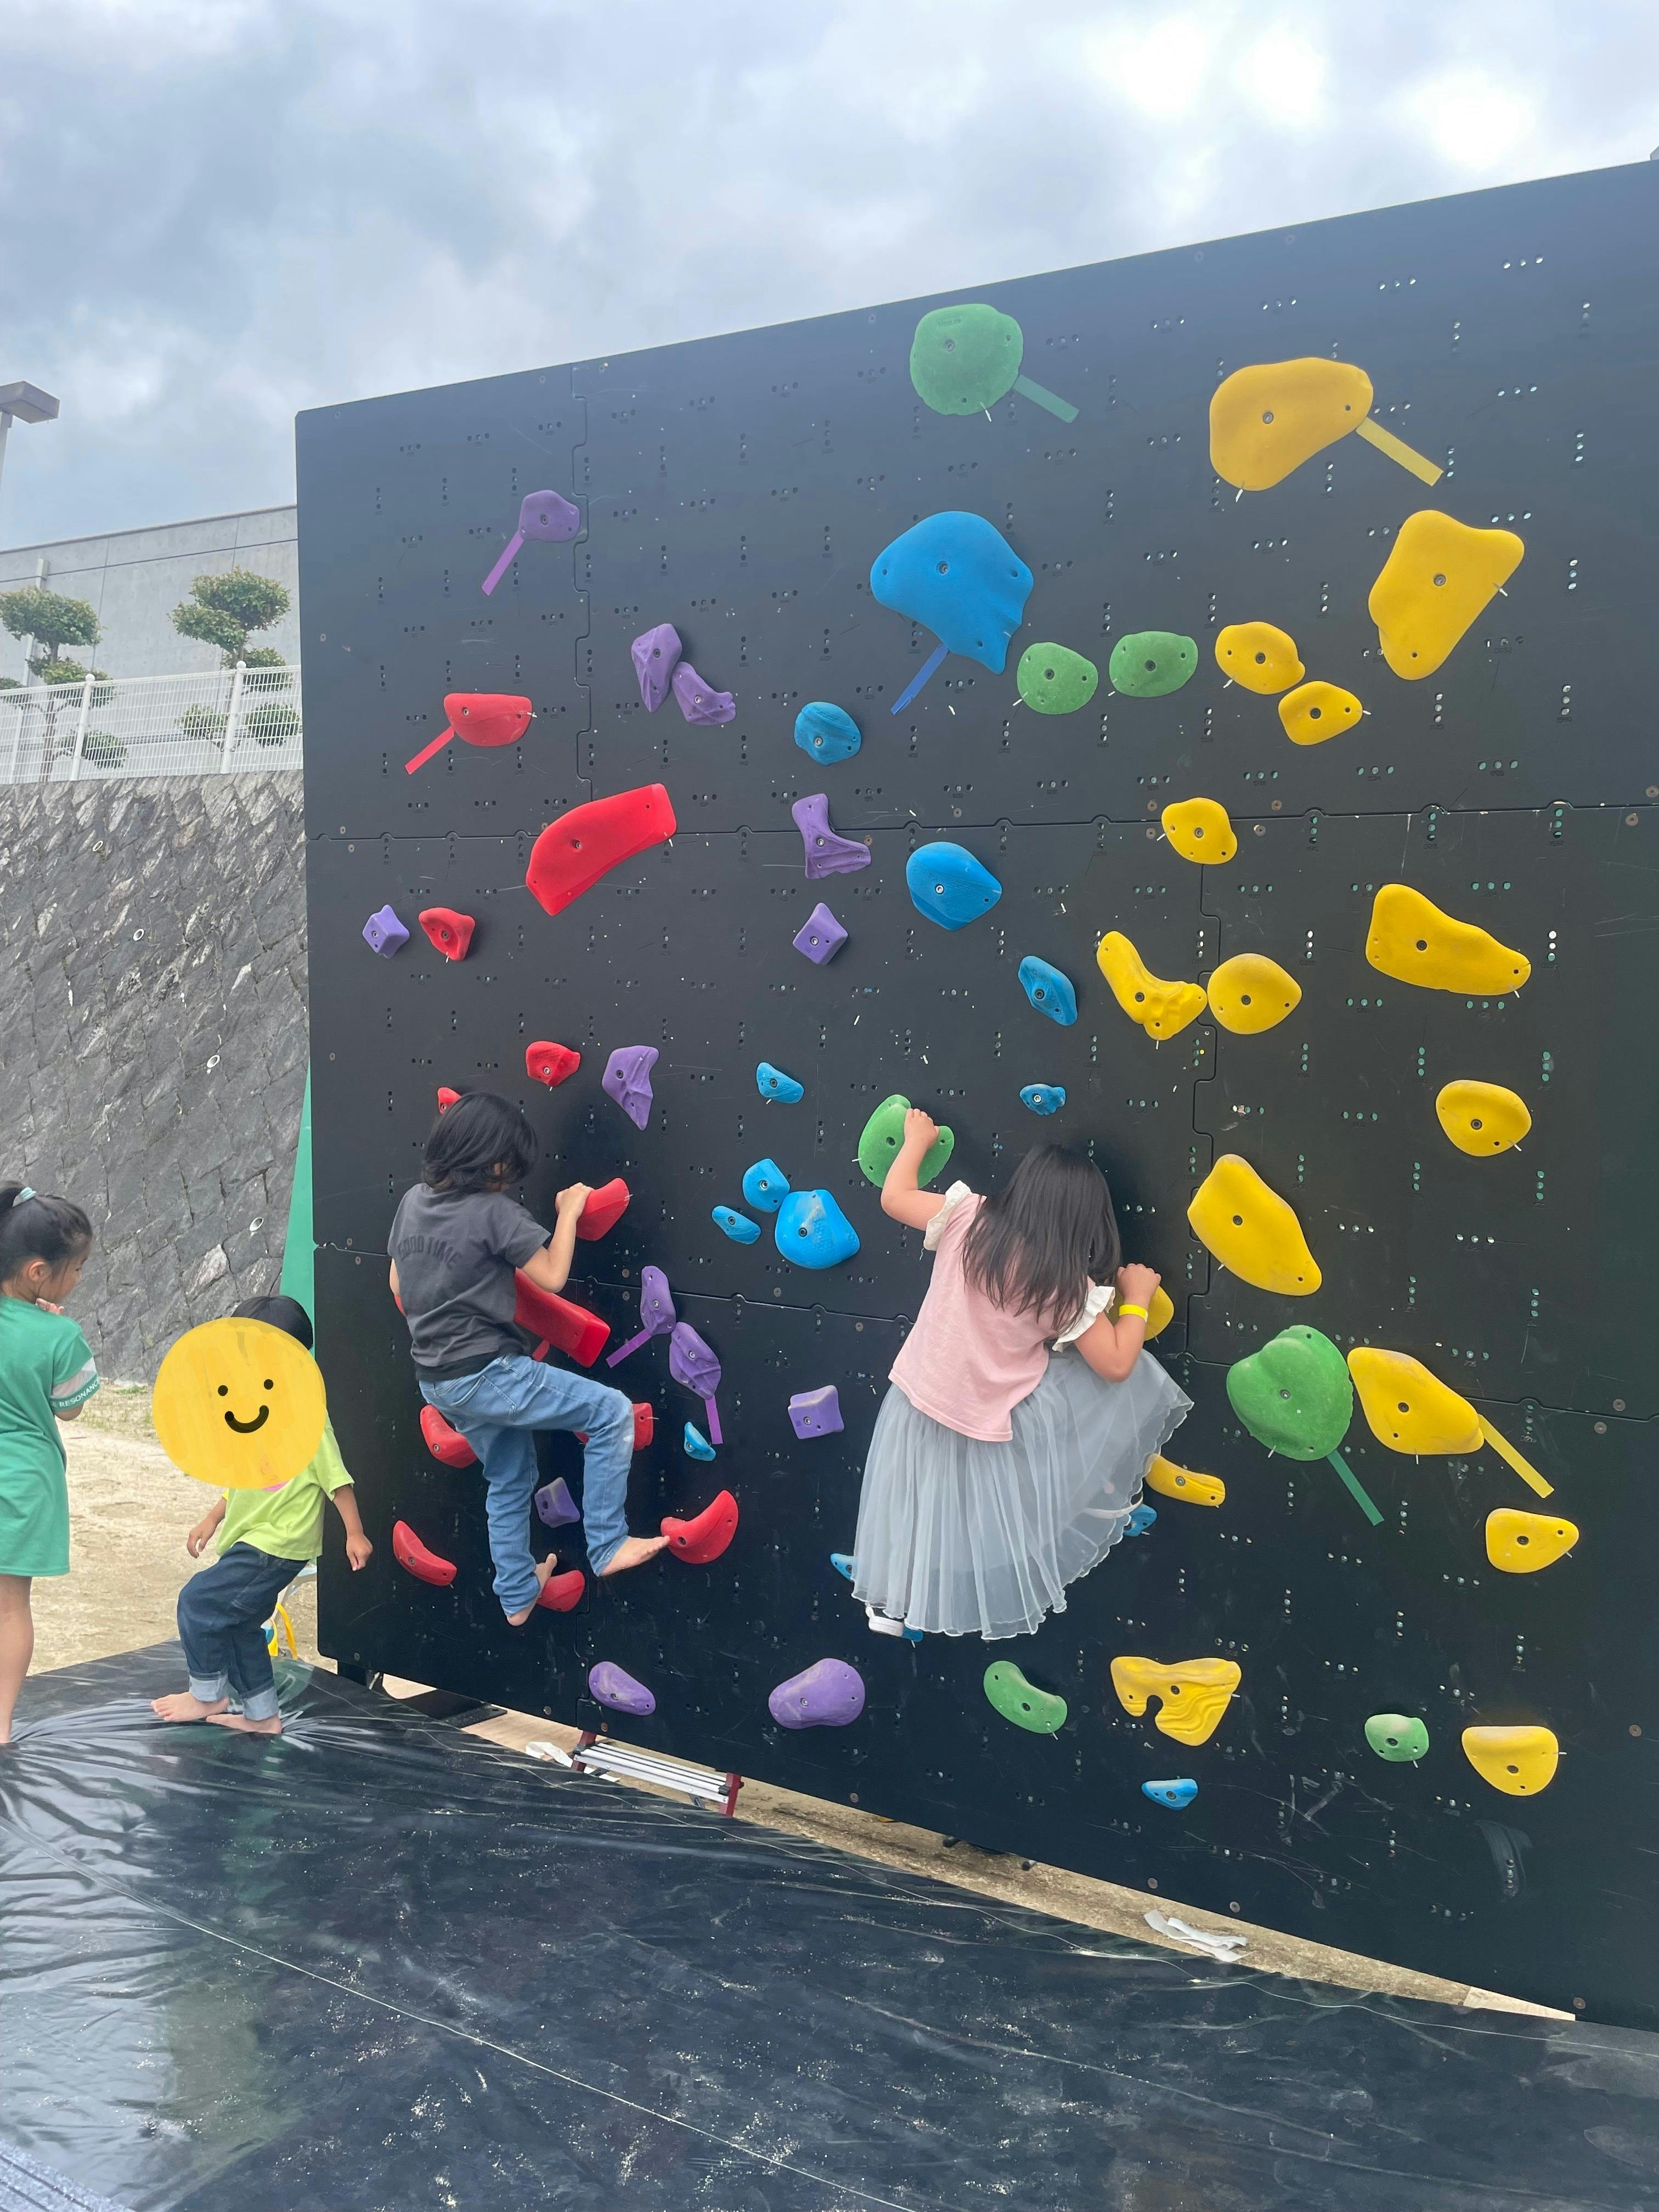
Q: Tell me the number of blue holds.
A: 14